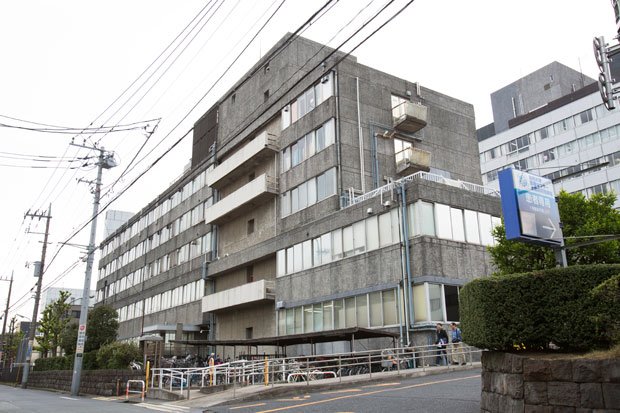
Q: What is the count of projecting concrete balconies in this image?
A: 5